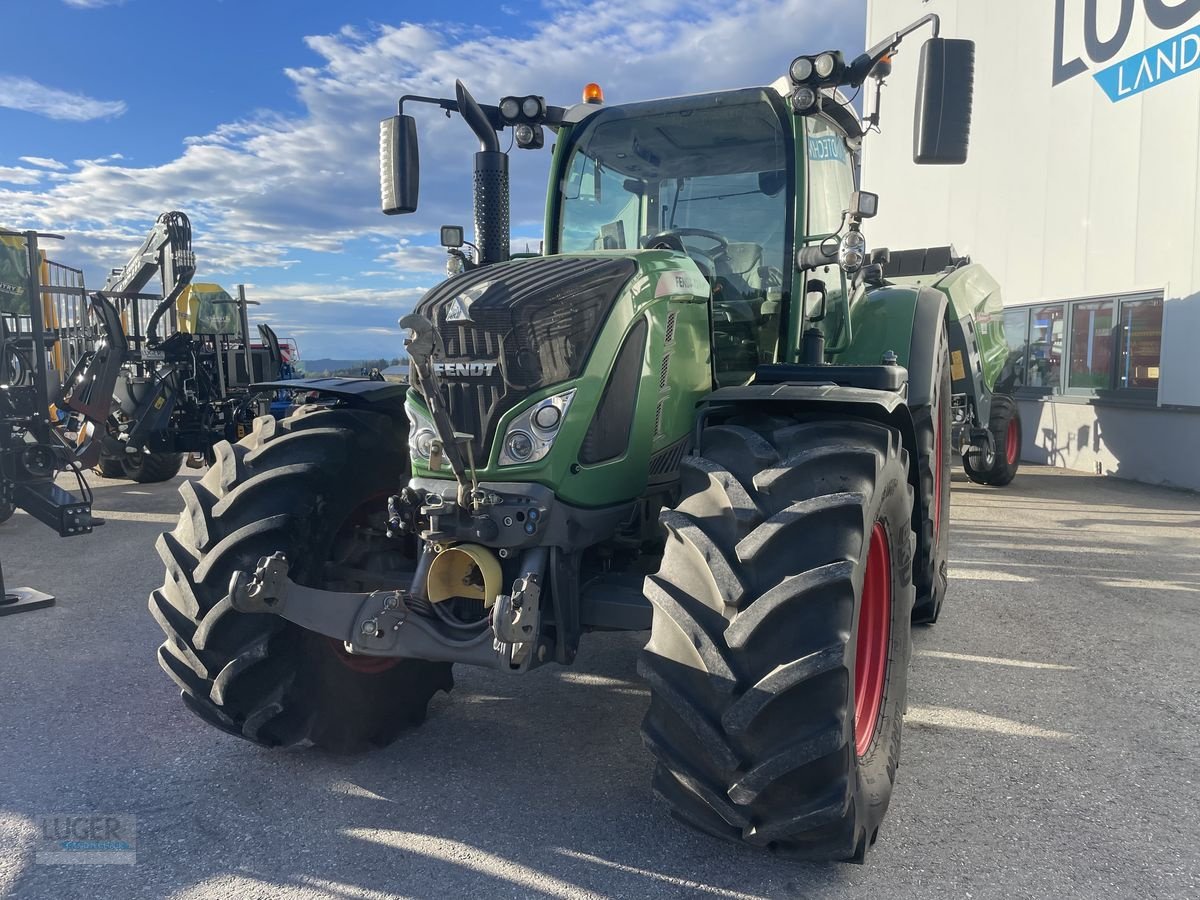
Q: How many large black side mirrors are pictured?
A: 2